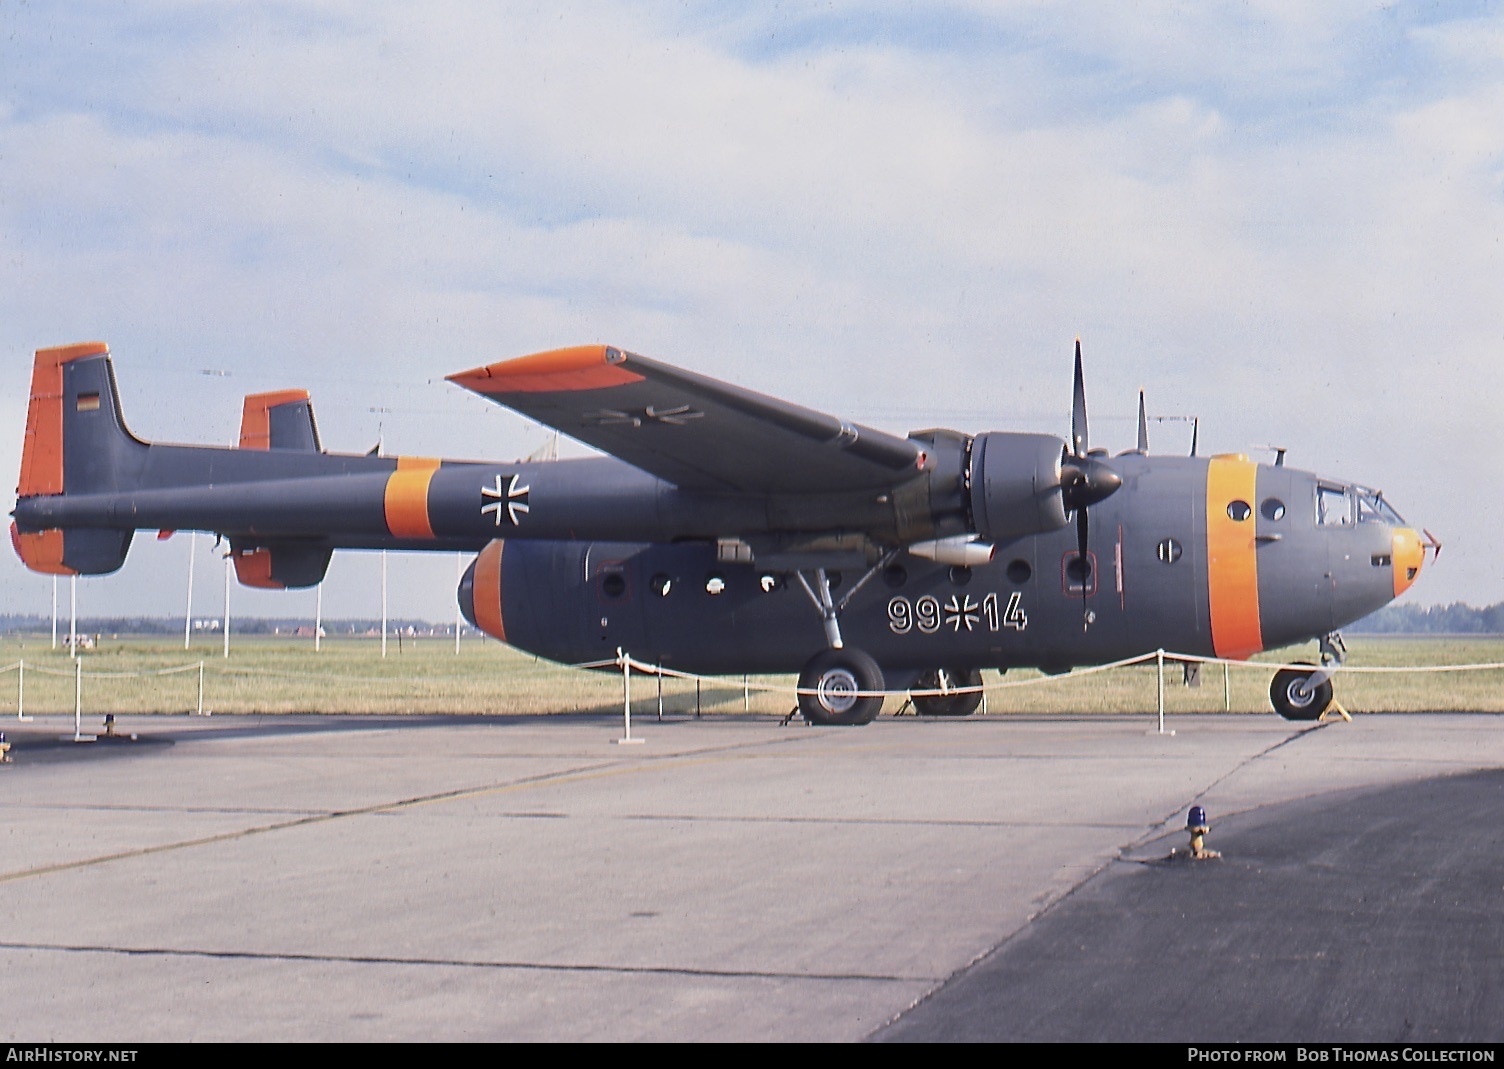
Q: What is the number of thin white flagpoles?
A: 7